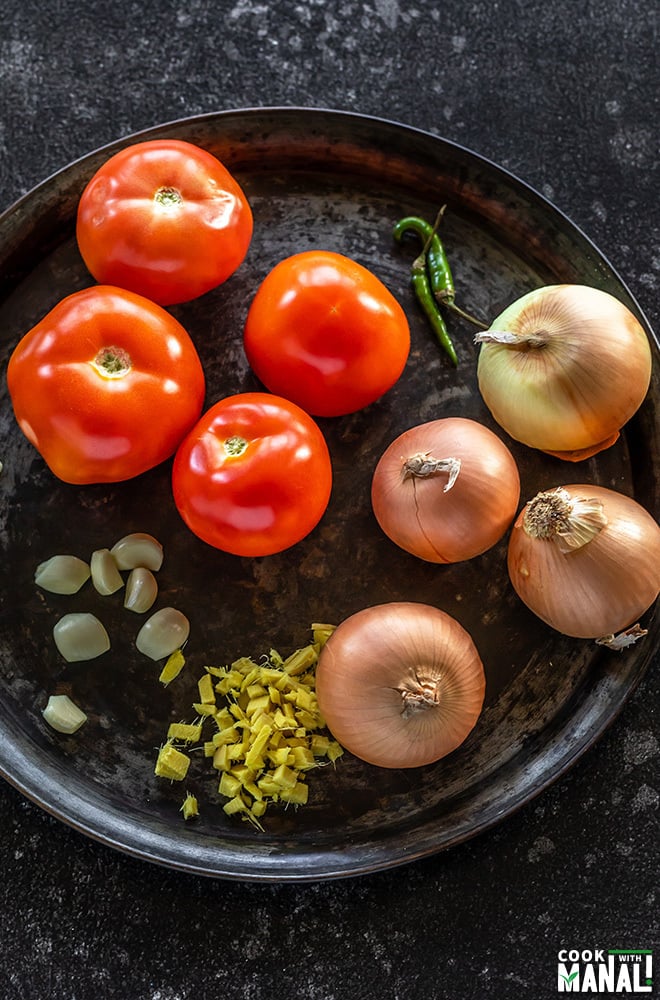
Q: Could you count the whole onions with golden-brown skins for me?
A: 4